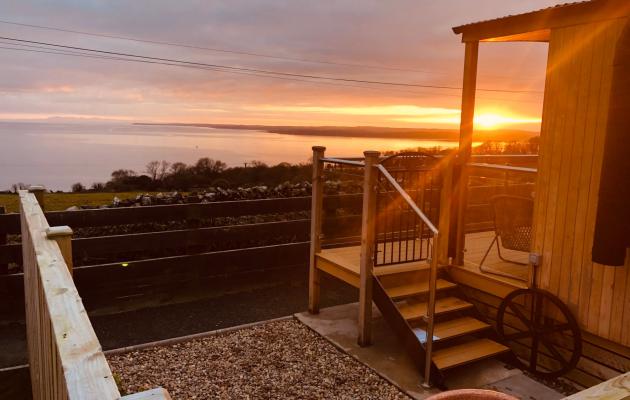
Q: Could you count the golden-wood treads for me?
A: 4